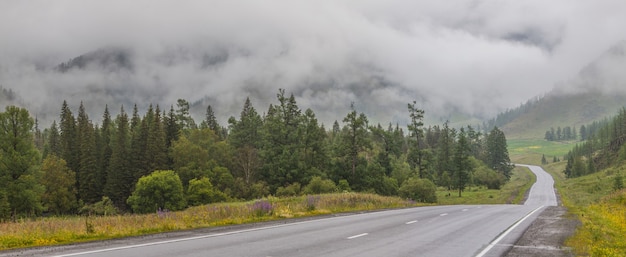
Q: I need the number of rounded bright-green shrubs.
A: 2